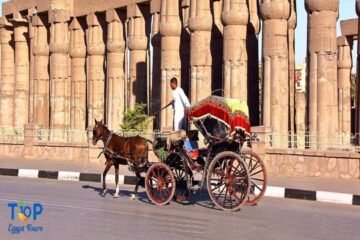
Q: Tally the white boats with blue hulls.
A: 0